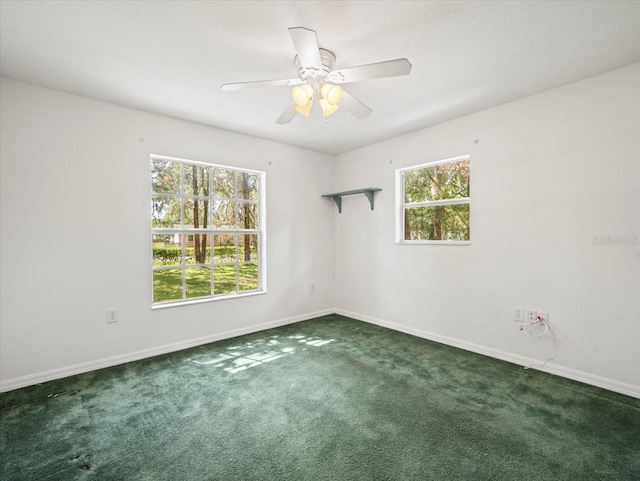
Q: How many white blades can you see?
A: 5